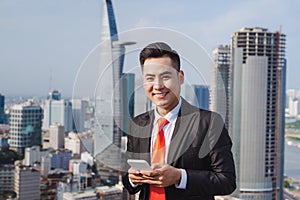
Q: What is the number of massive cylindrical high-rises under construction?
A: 2